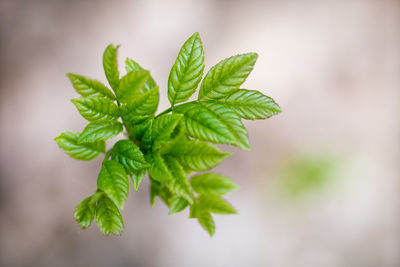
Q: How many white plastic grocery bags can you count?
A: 0